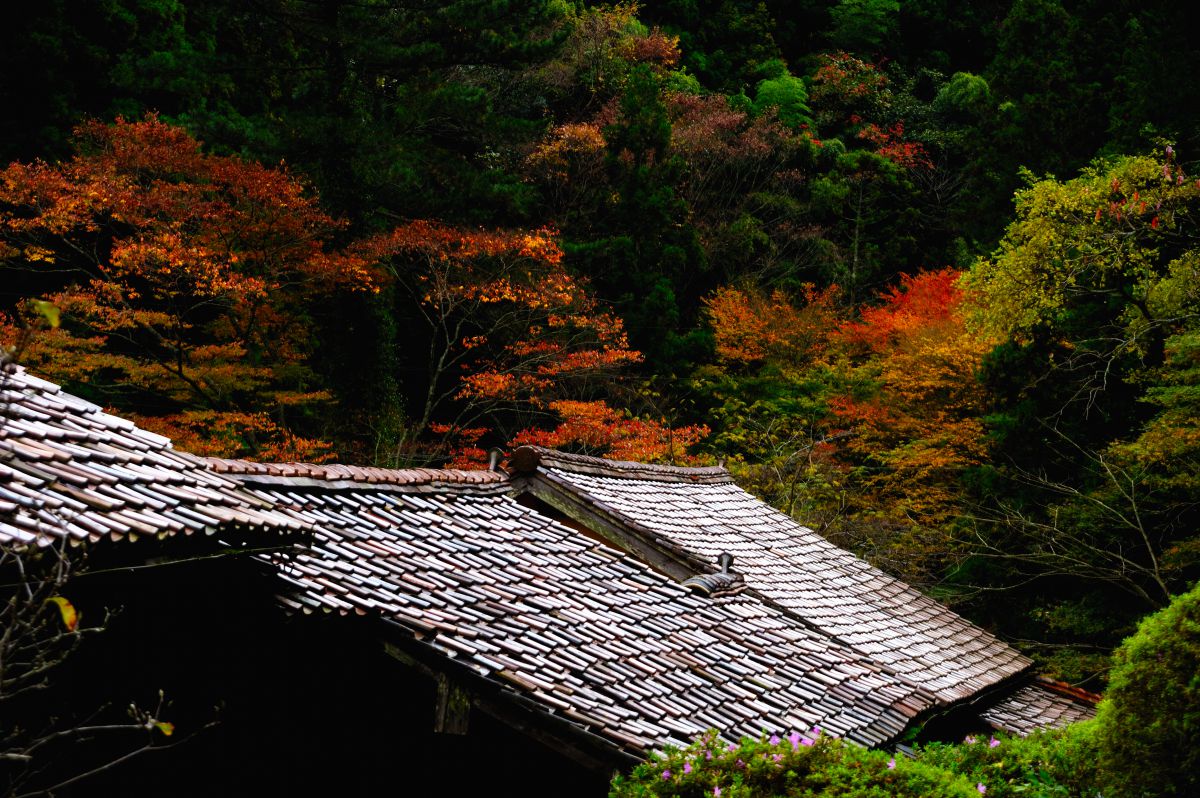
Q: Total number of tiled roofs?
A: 4